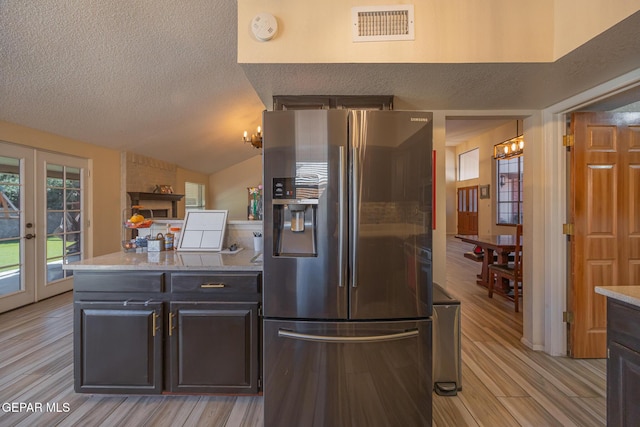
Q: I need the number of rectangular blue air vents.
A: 0